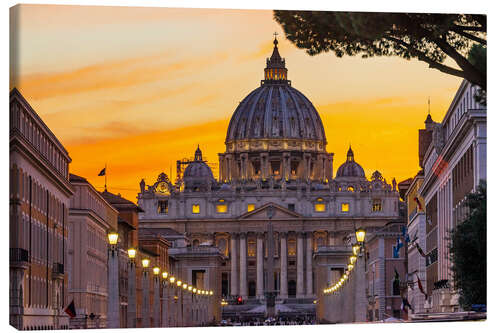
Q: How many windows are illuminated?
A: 5